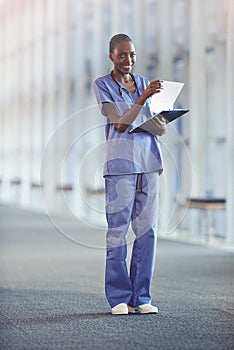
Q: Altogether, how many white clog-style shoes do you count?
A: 2